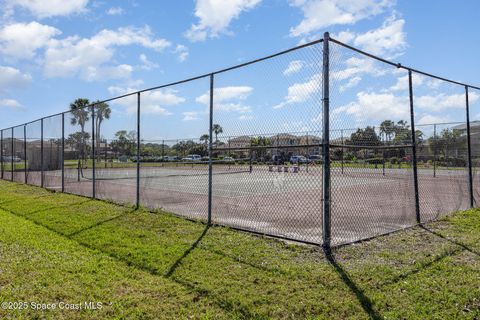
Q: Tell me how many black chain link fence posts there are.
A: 11